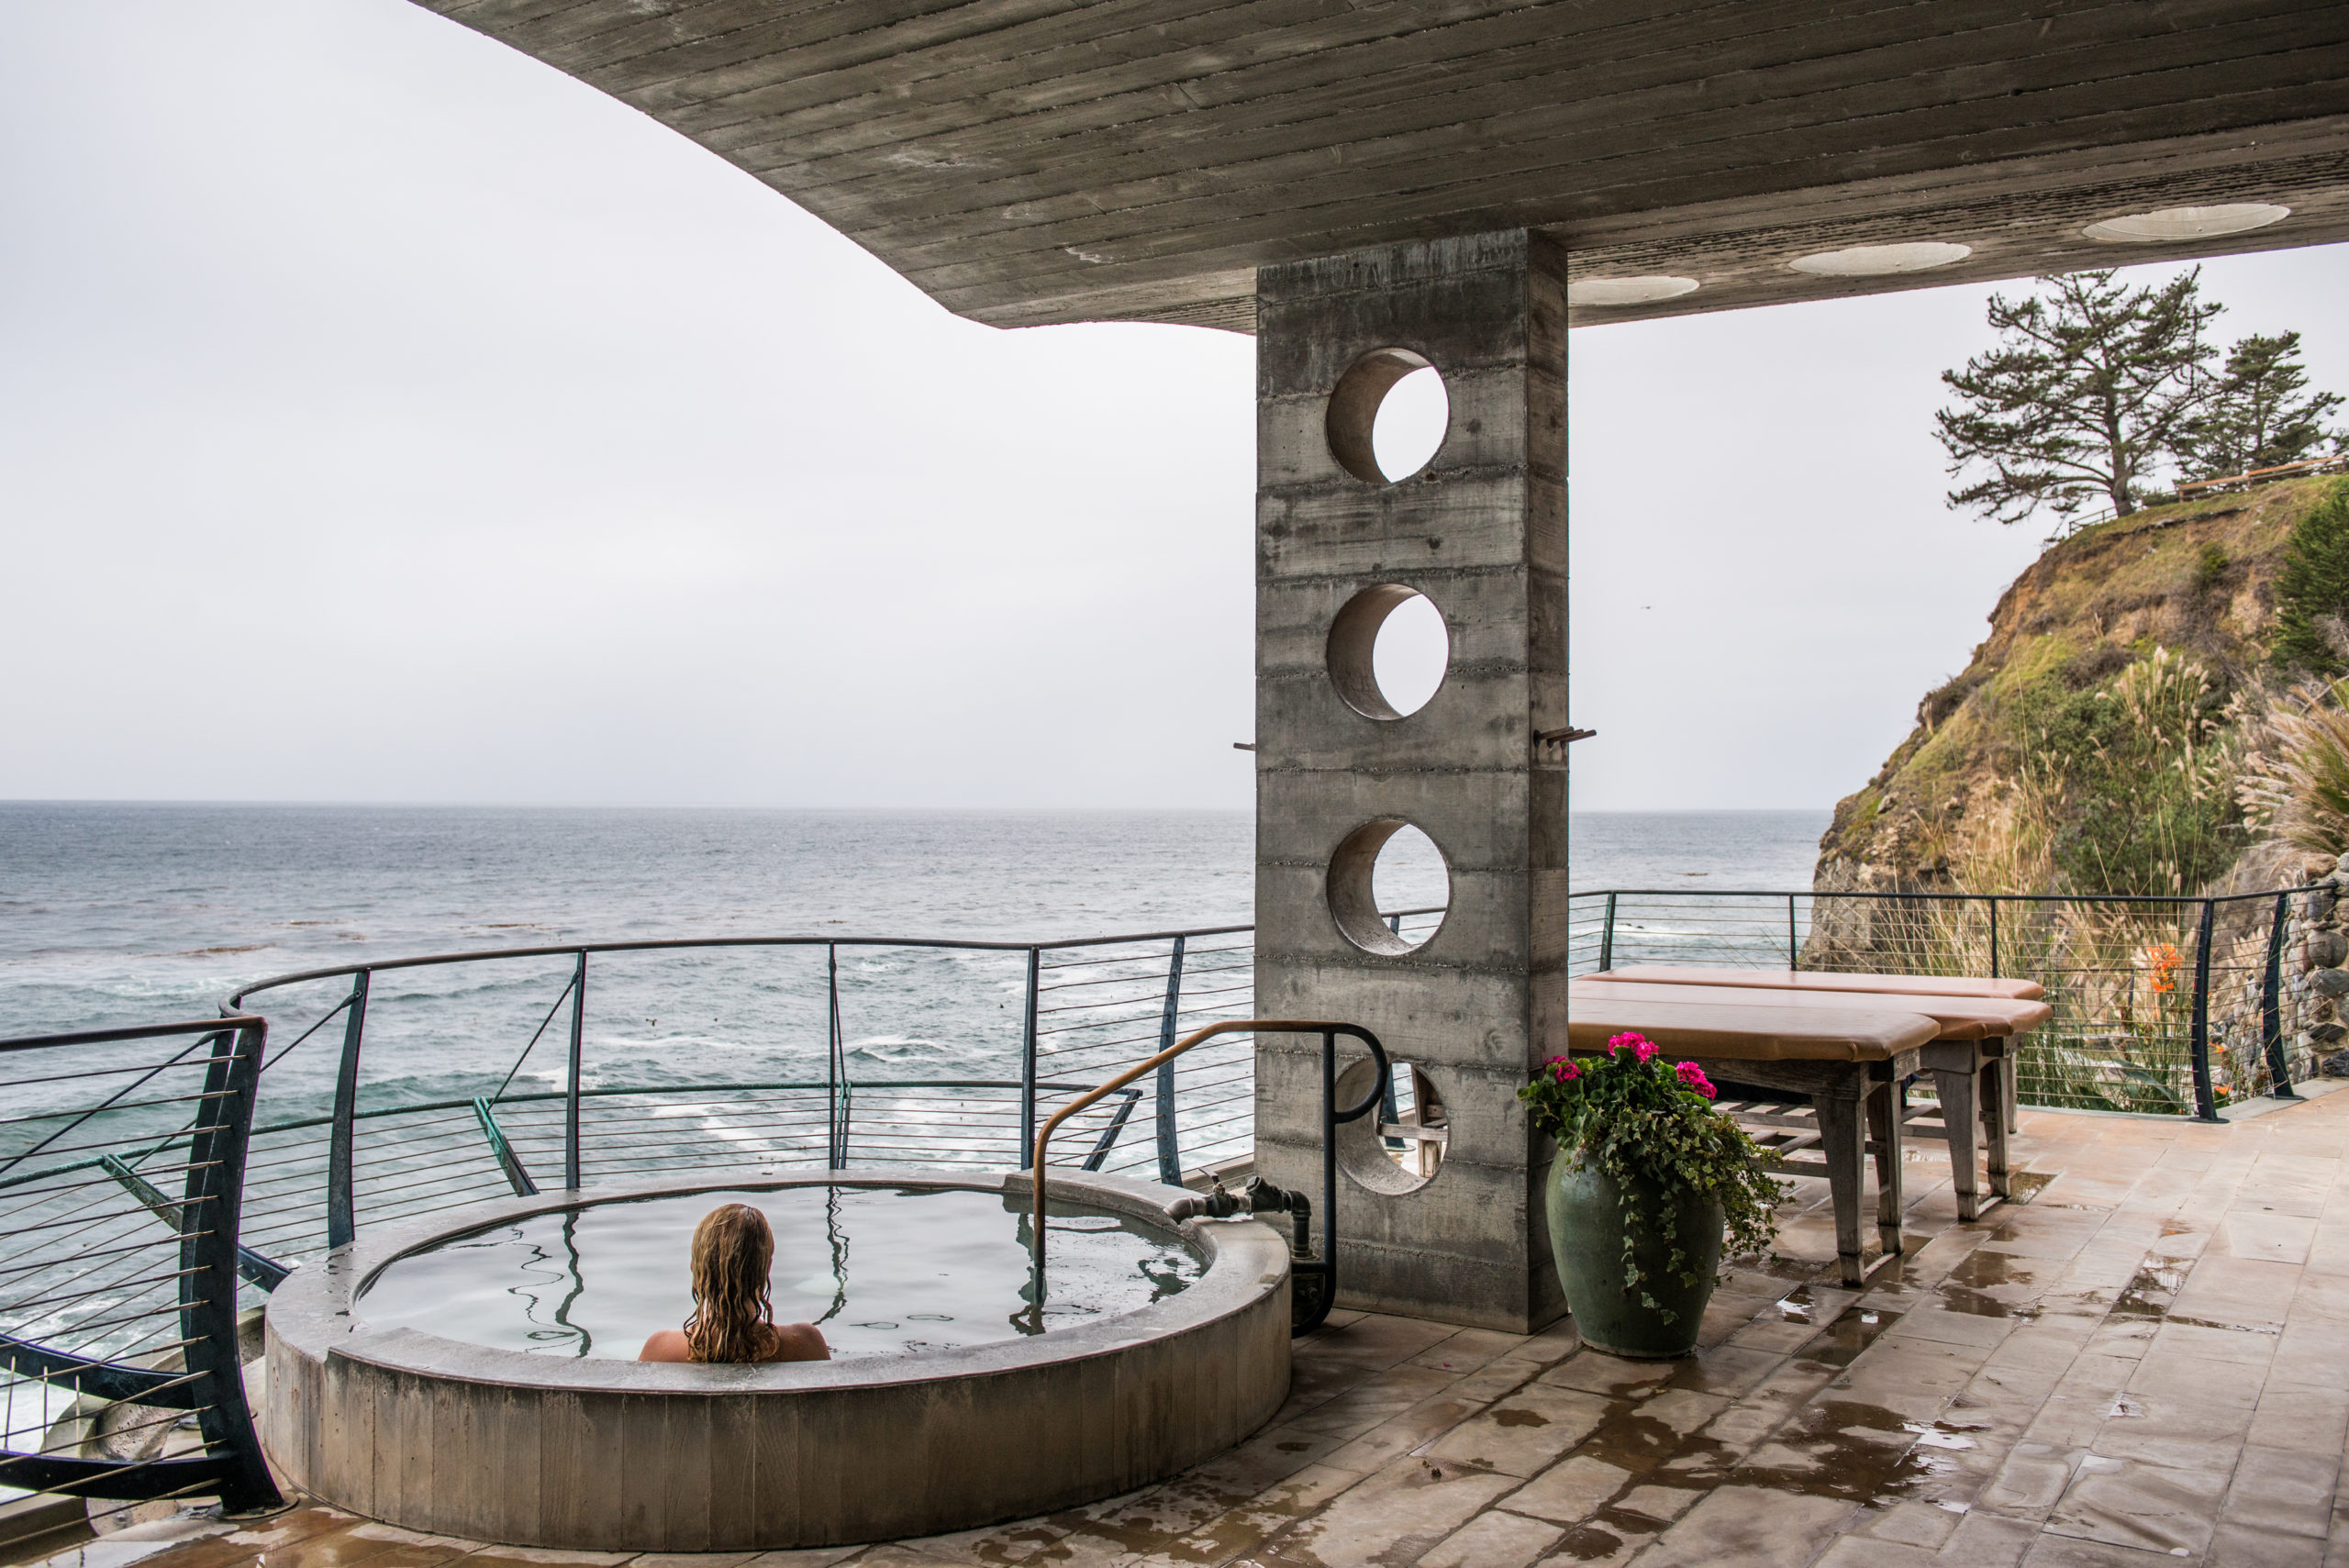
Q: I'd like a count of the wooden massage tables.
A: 3